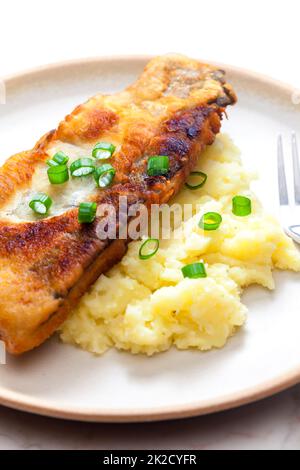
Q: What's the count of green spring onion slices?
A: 13